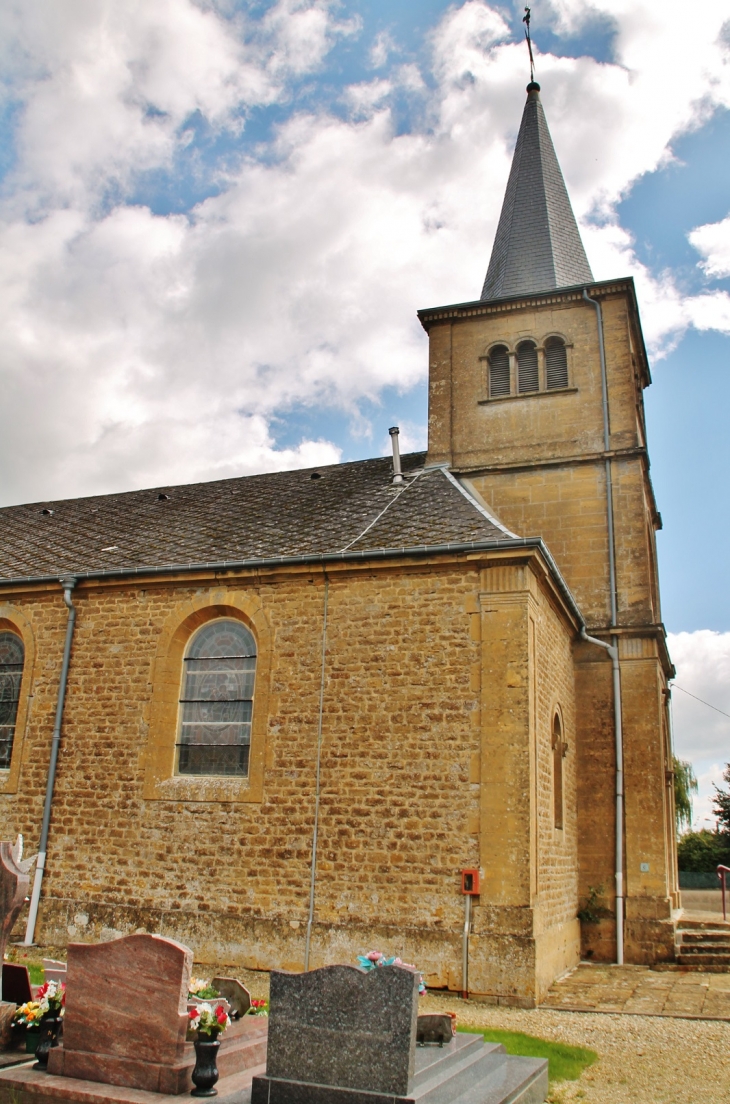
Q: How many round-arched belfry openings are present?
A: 3